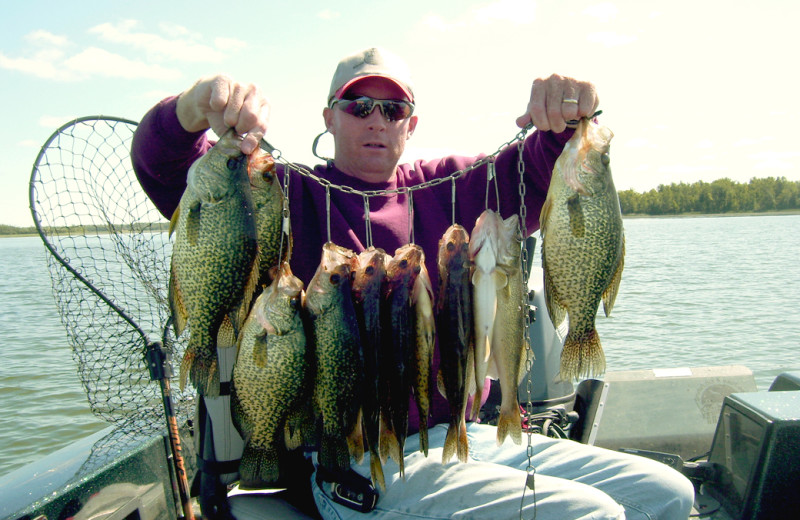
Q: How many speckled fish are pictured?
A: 5